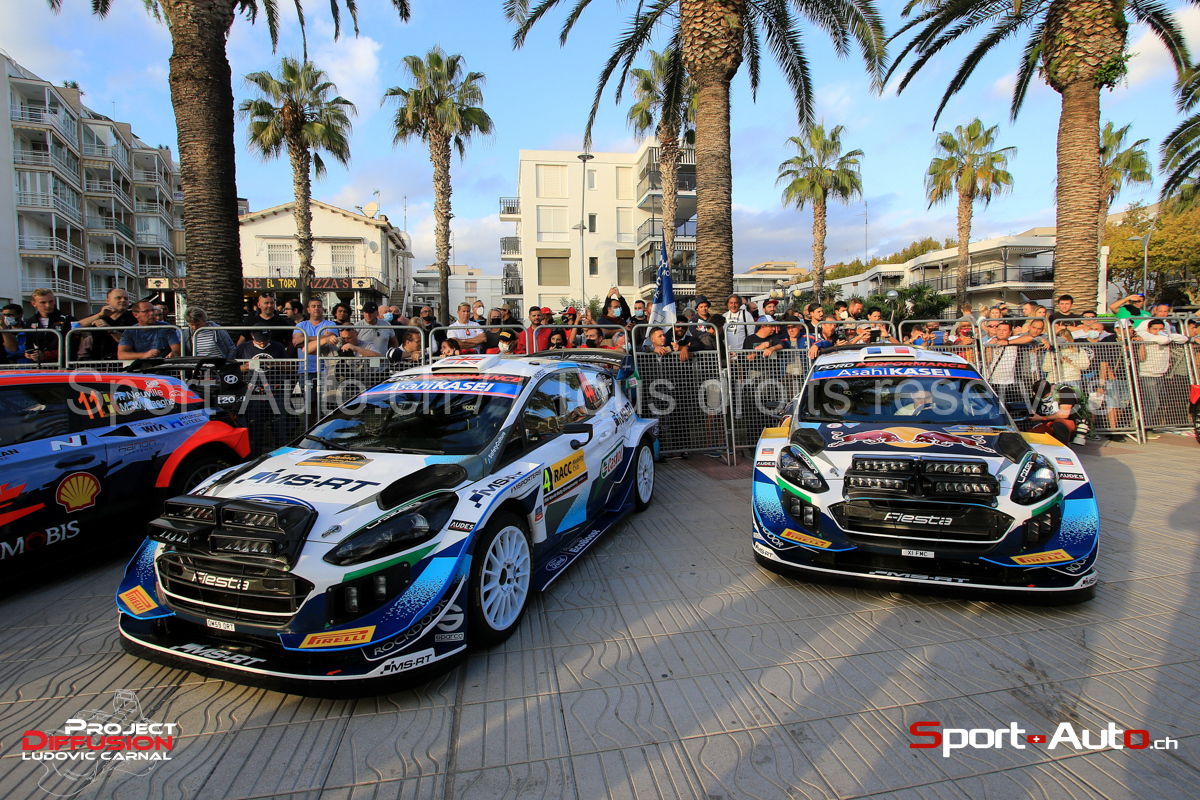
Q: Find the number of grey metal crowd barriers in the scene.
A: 14